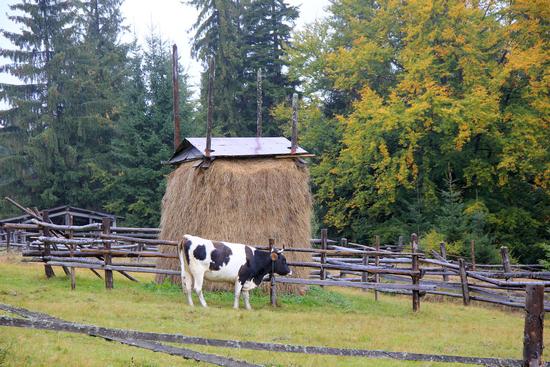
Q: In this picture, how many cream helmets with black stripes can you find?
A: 0